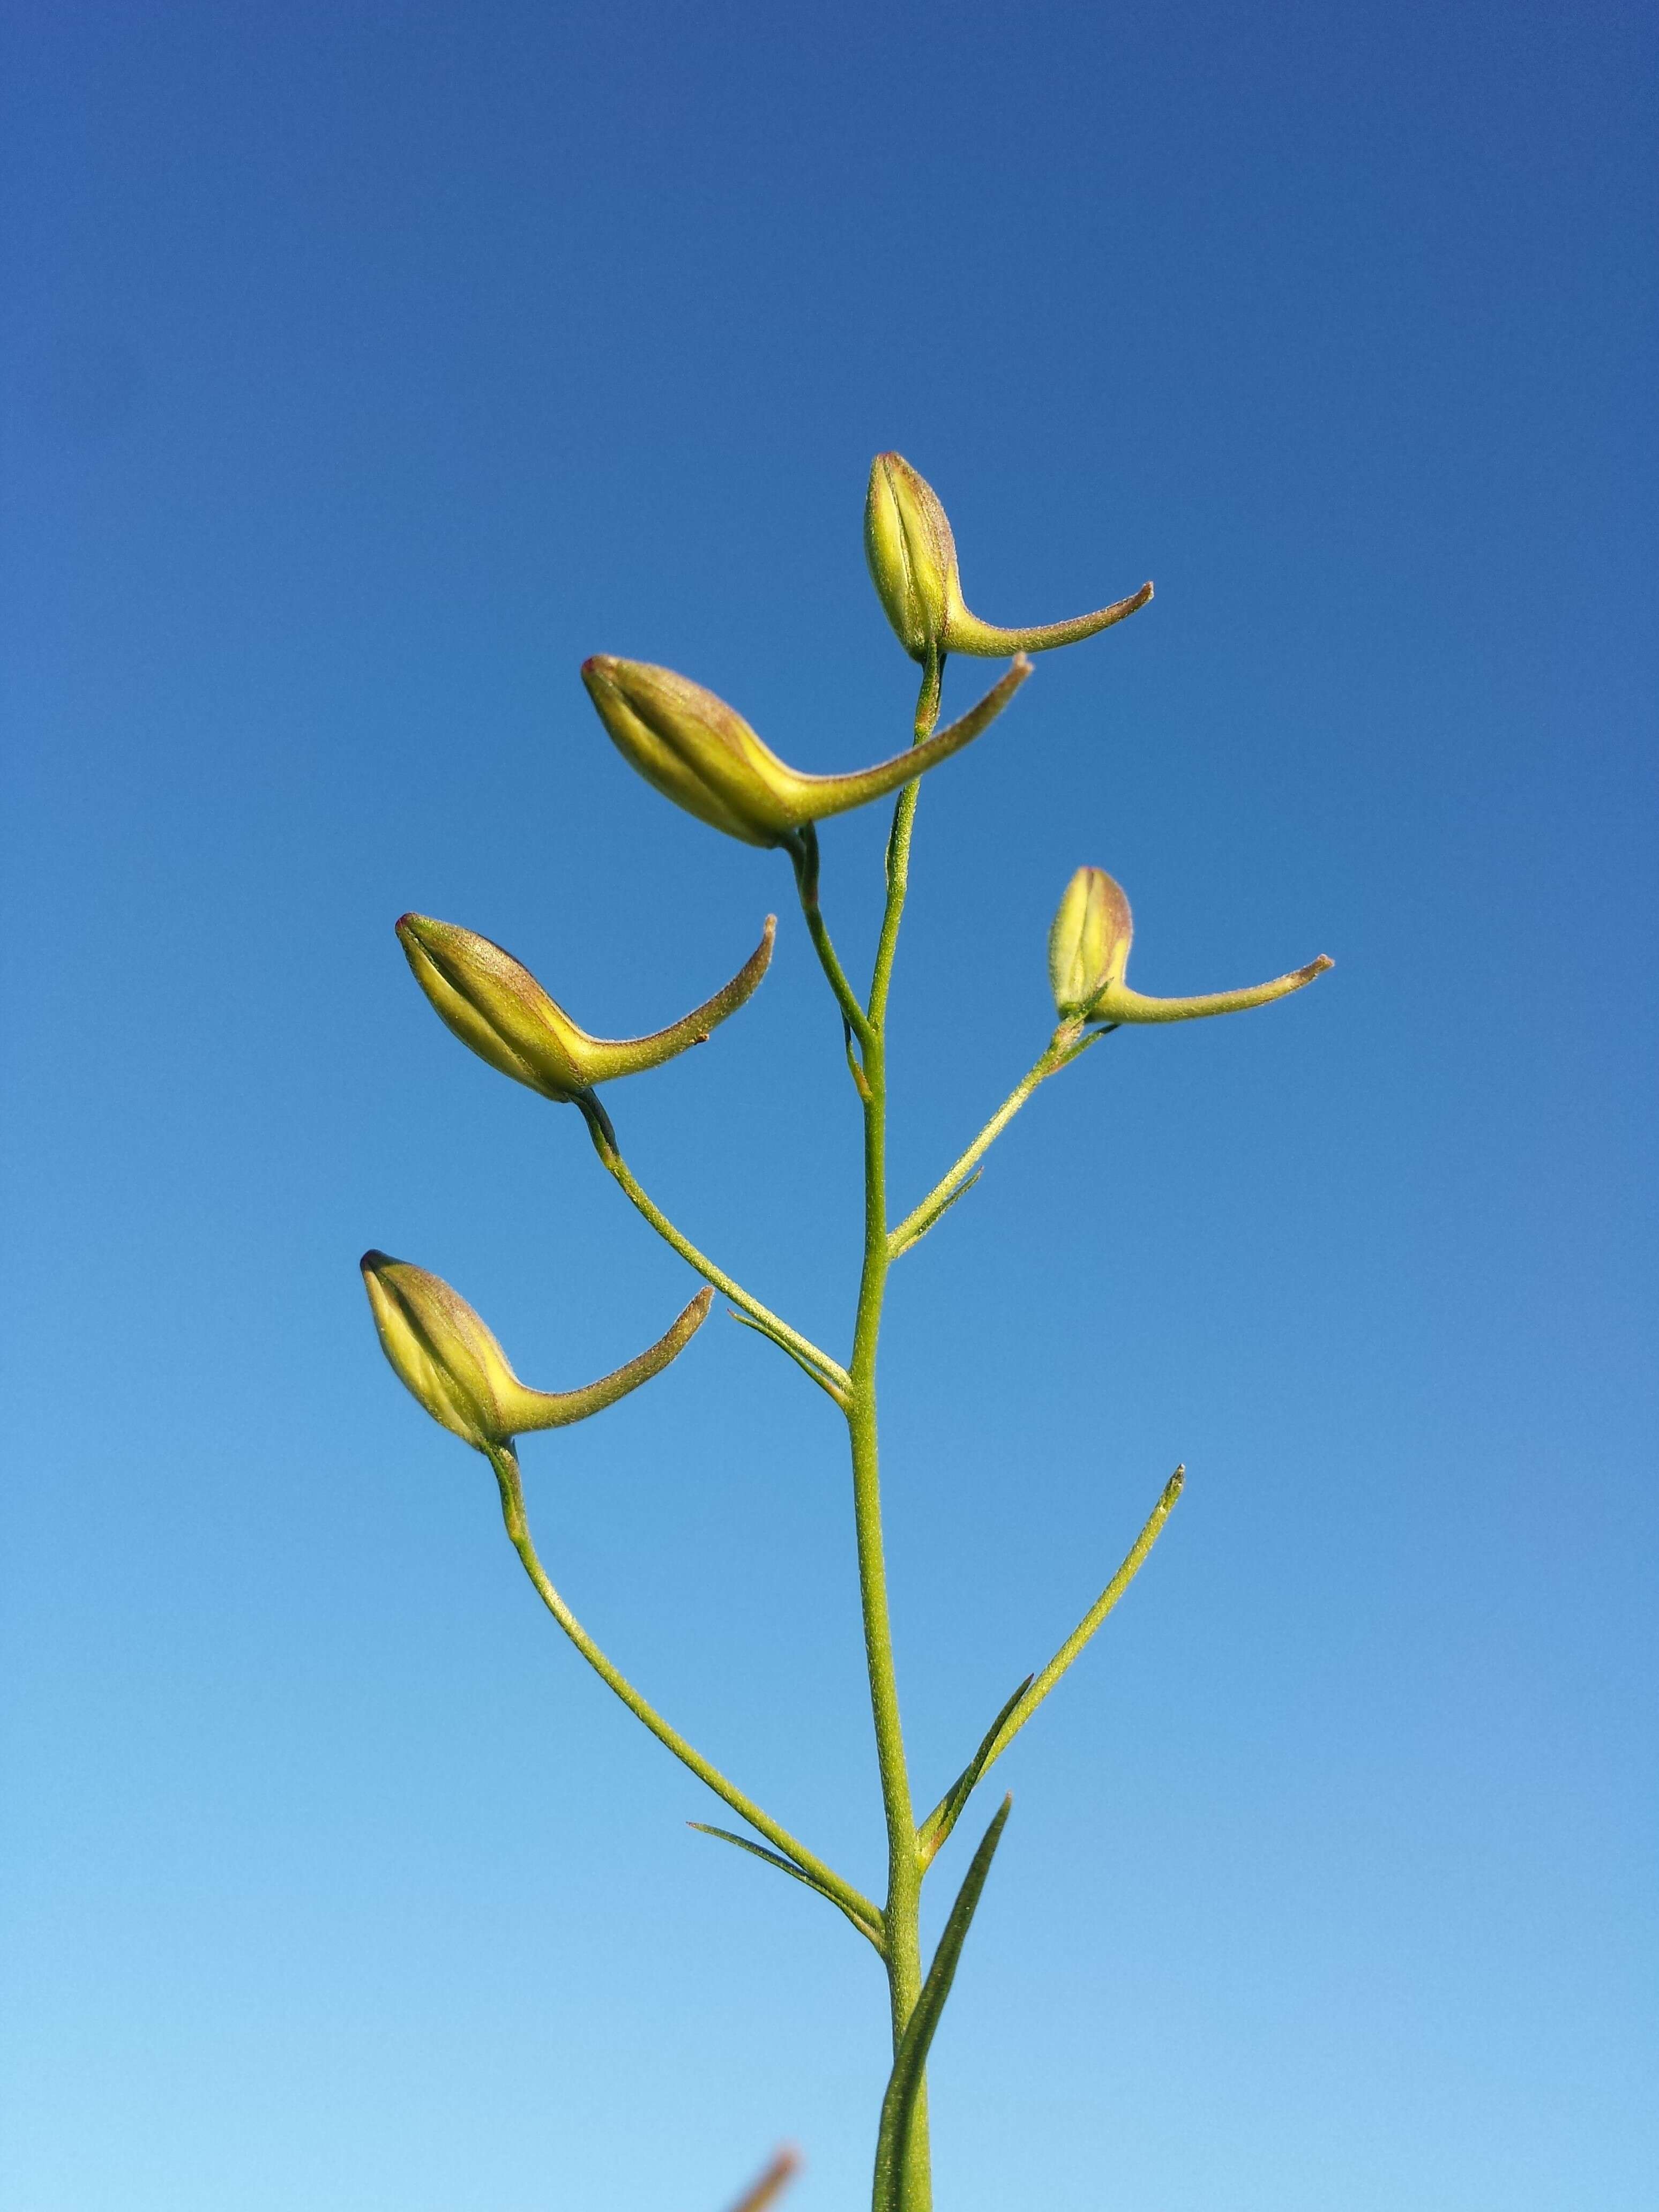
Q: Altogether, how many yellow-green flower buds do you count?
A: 5